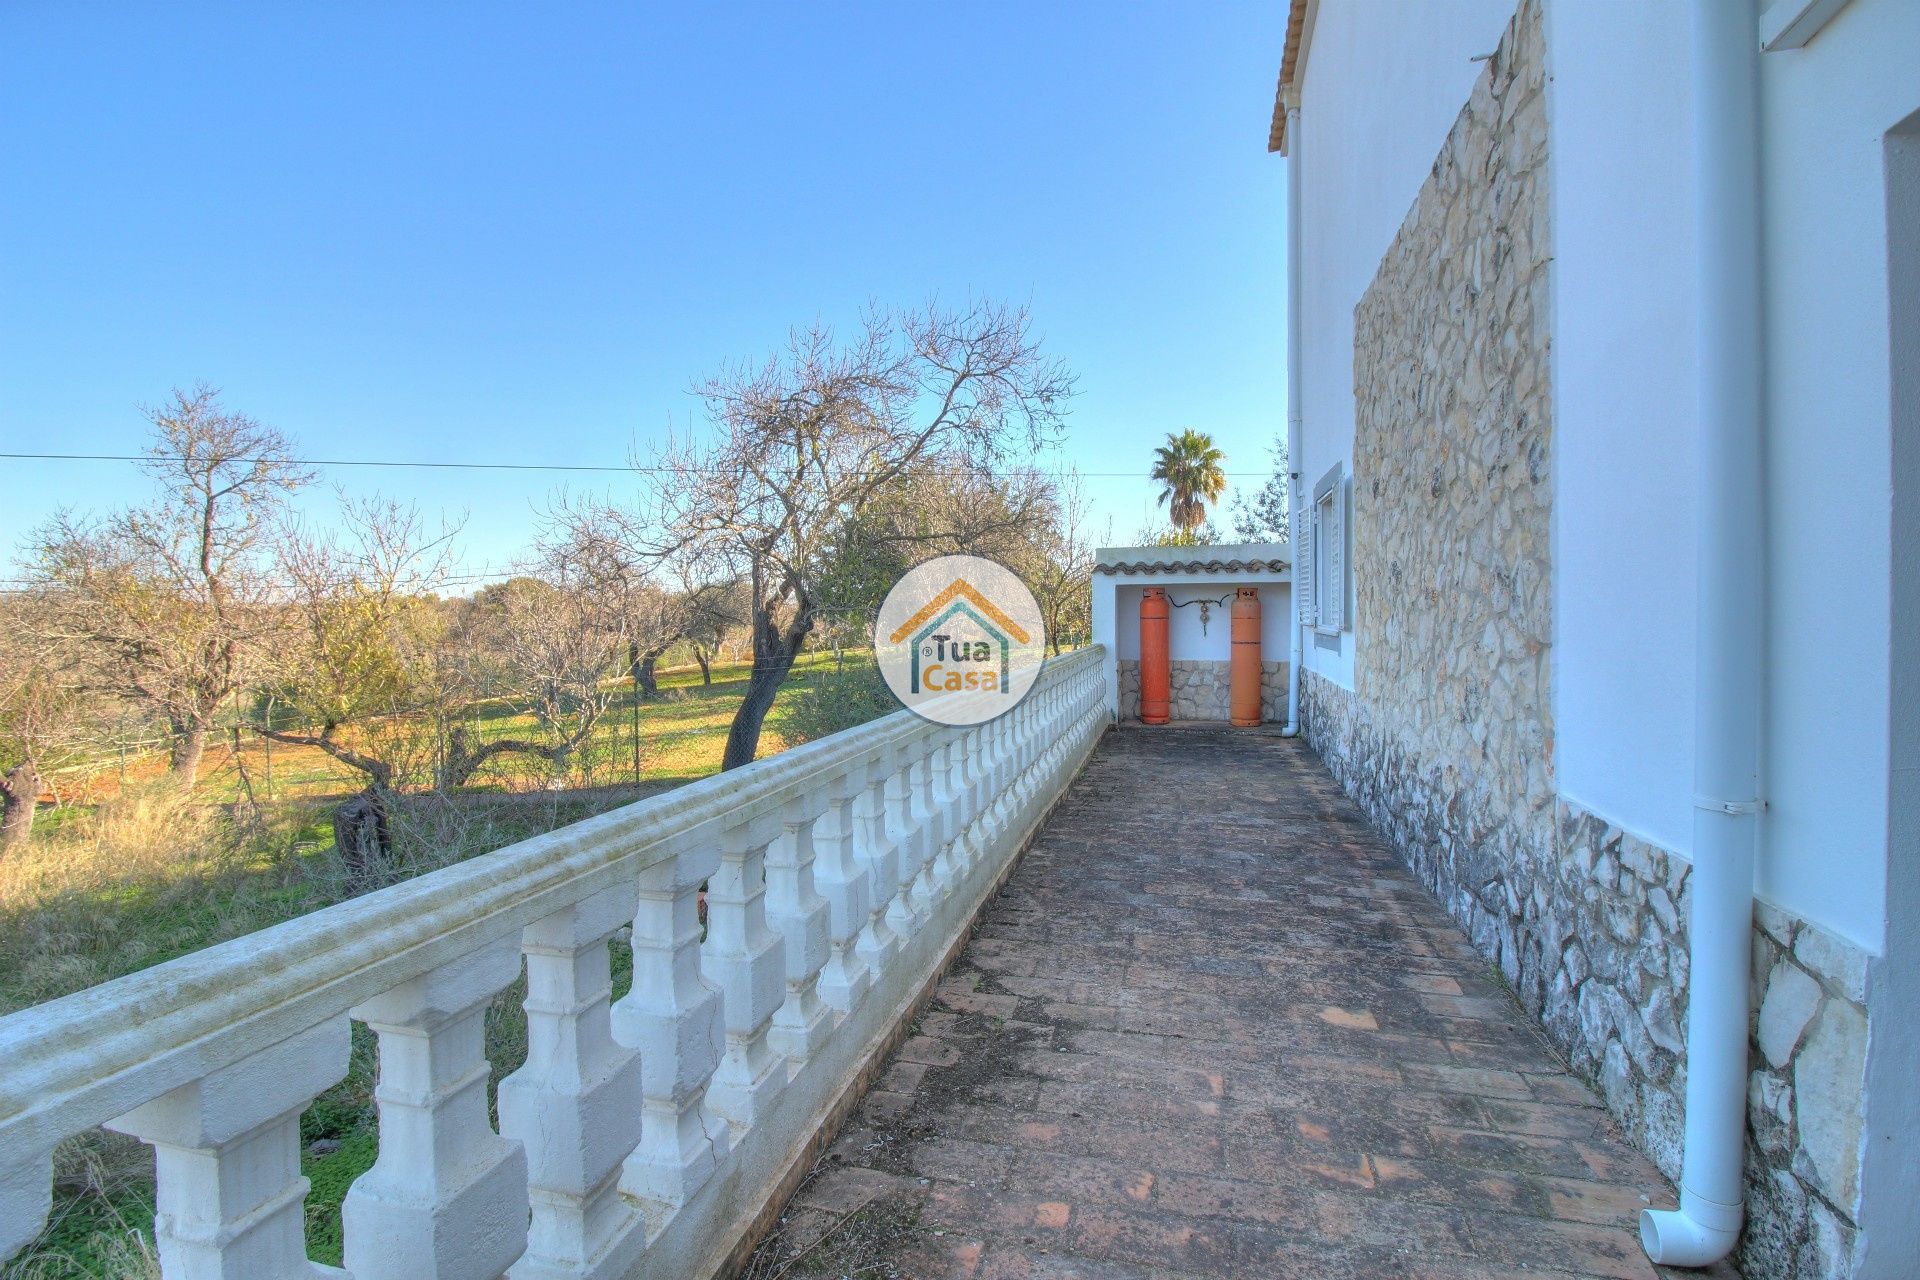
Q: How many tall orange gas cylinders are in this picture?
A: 2